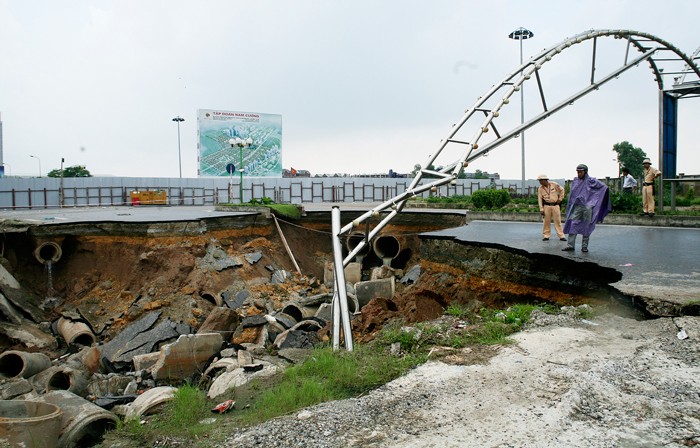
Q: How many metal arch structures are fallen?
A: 1